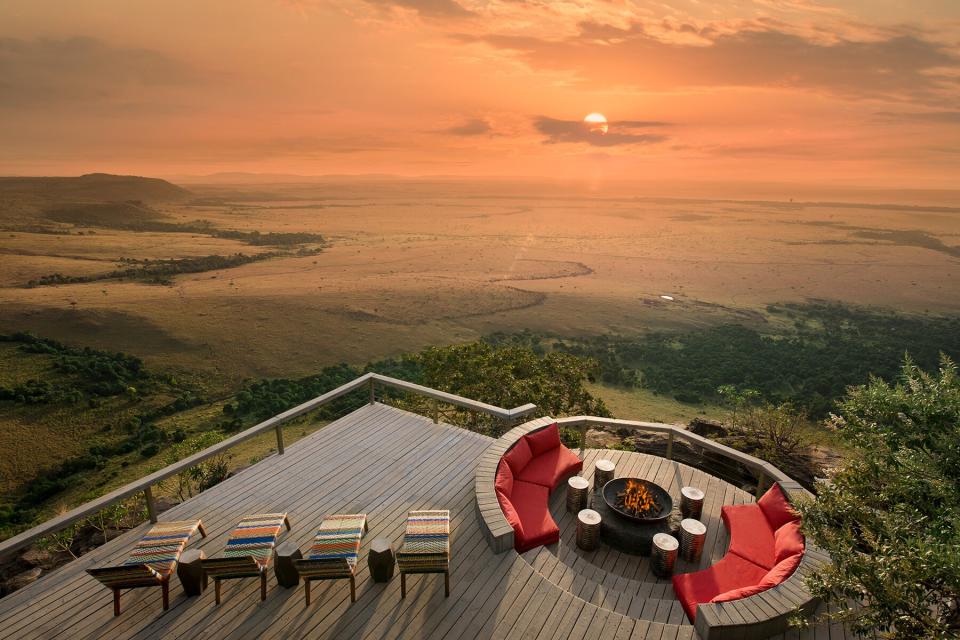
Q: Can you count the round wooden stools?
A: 6